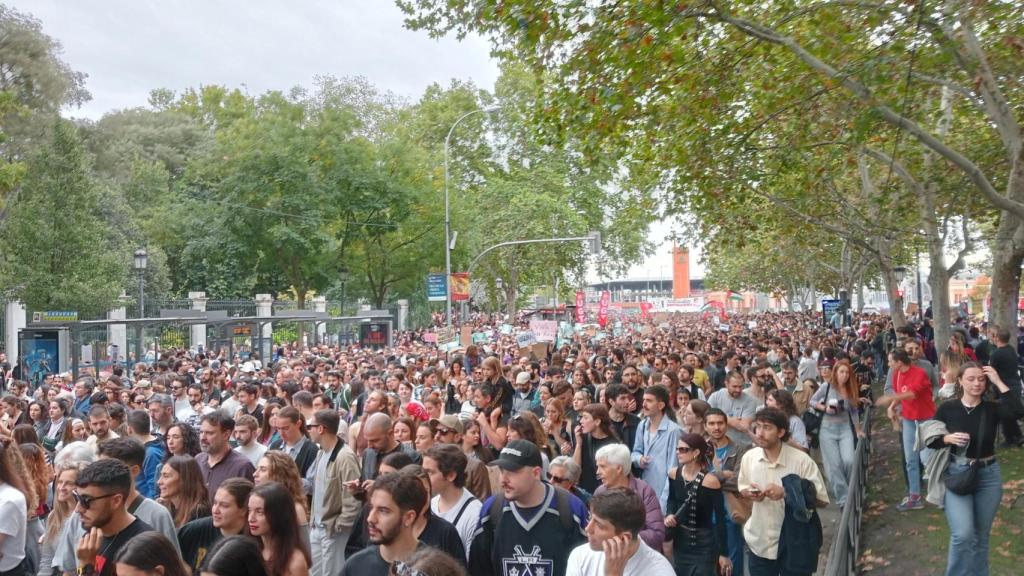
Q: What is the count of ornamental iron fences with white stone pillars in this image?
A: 1